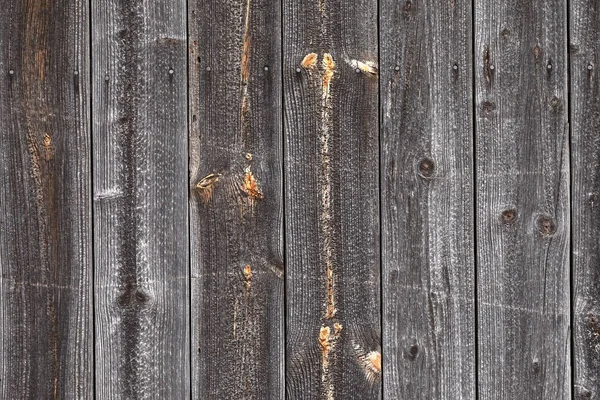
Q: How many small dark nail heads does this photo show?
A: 13